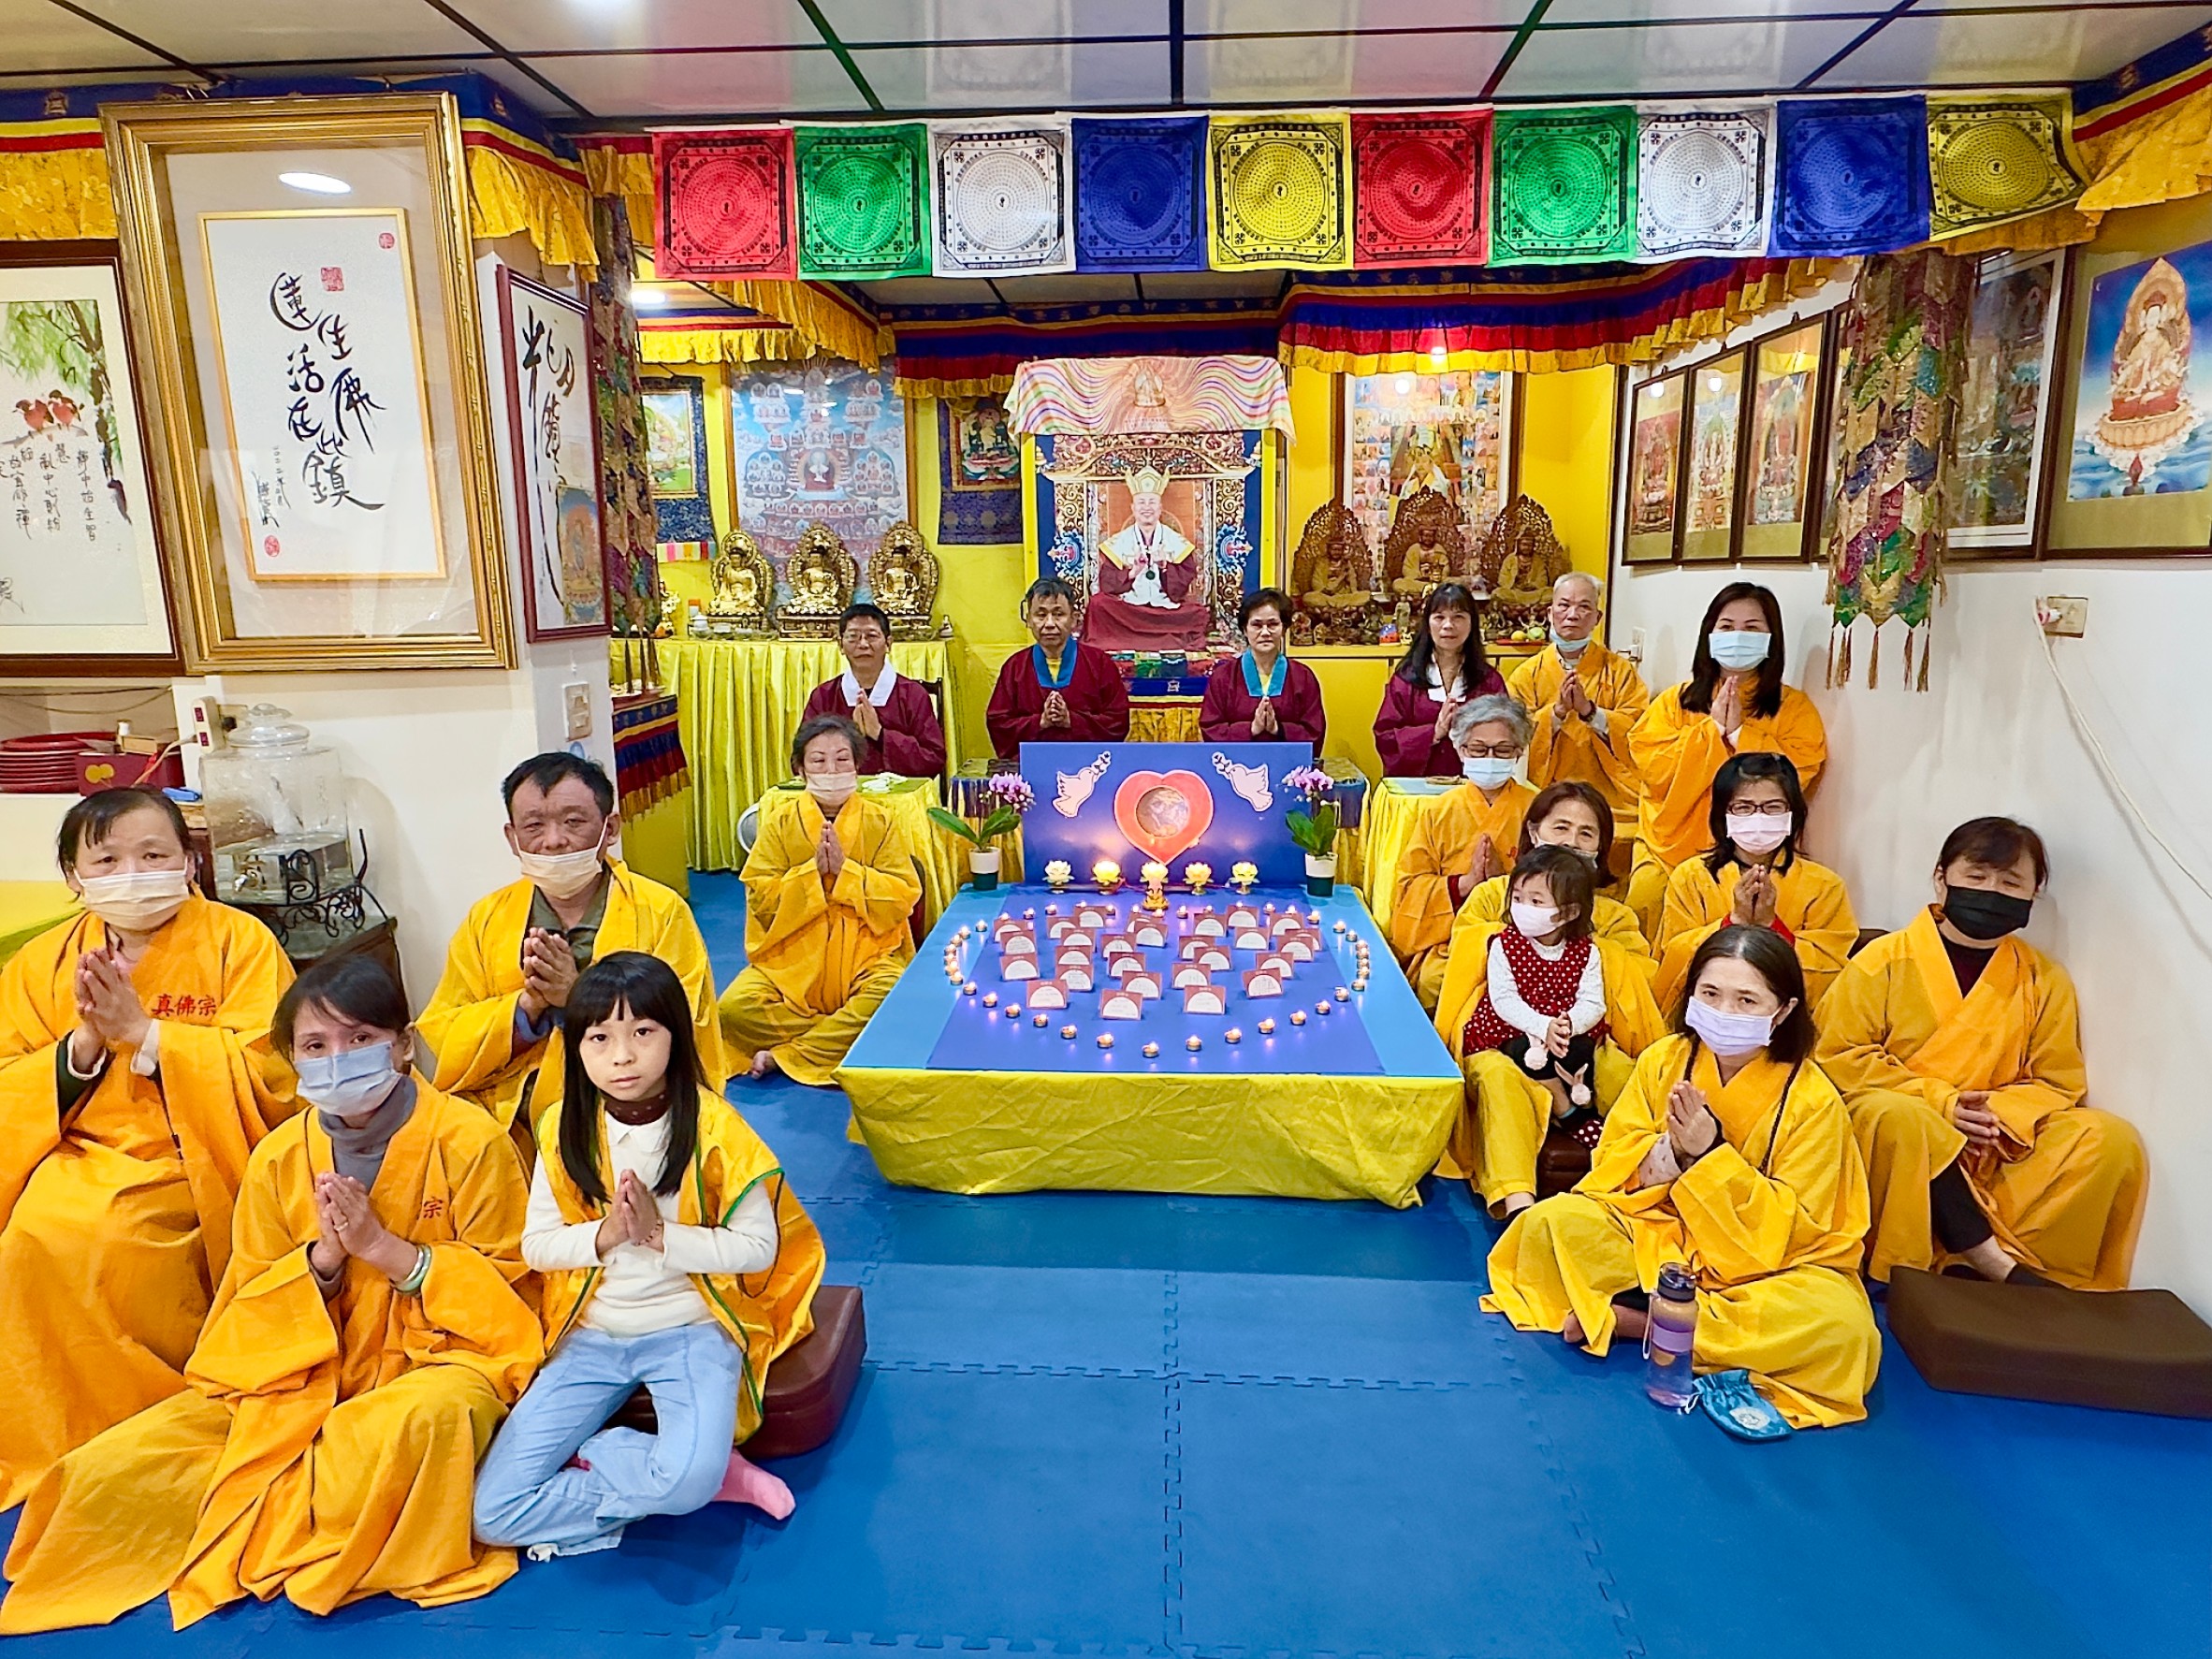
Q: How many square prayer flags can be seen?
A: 10